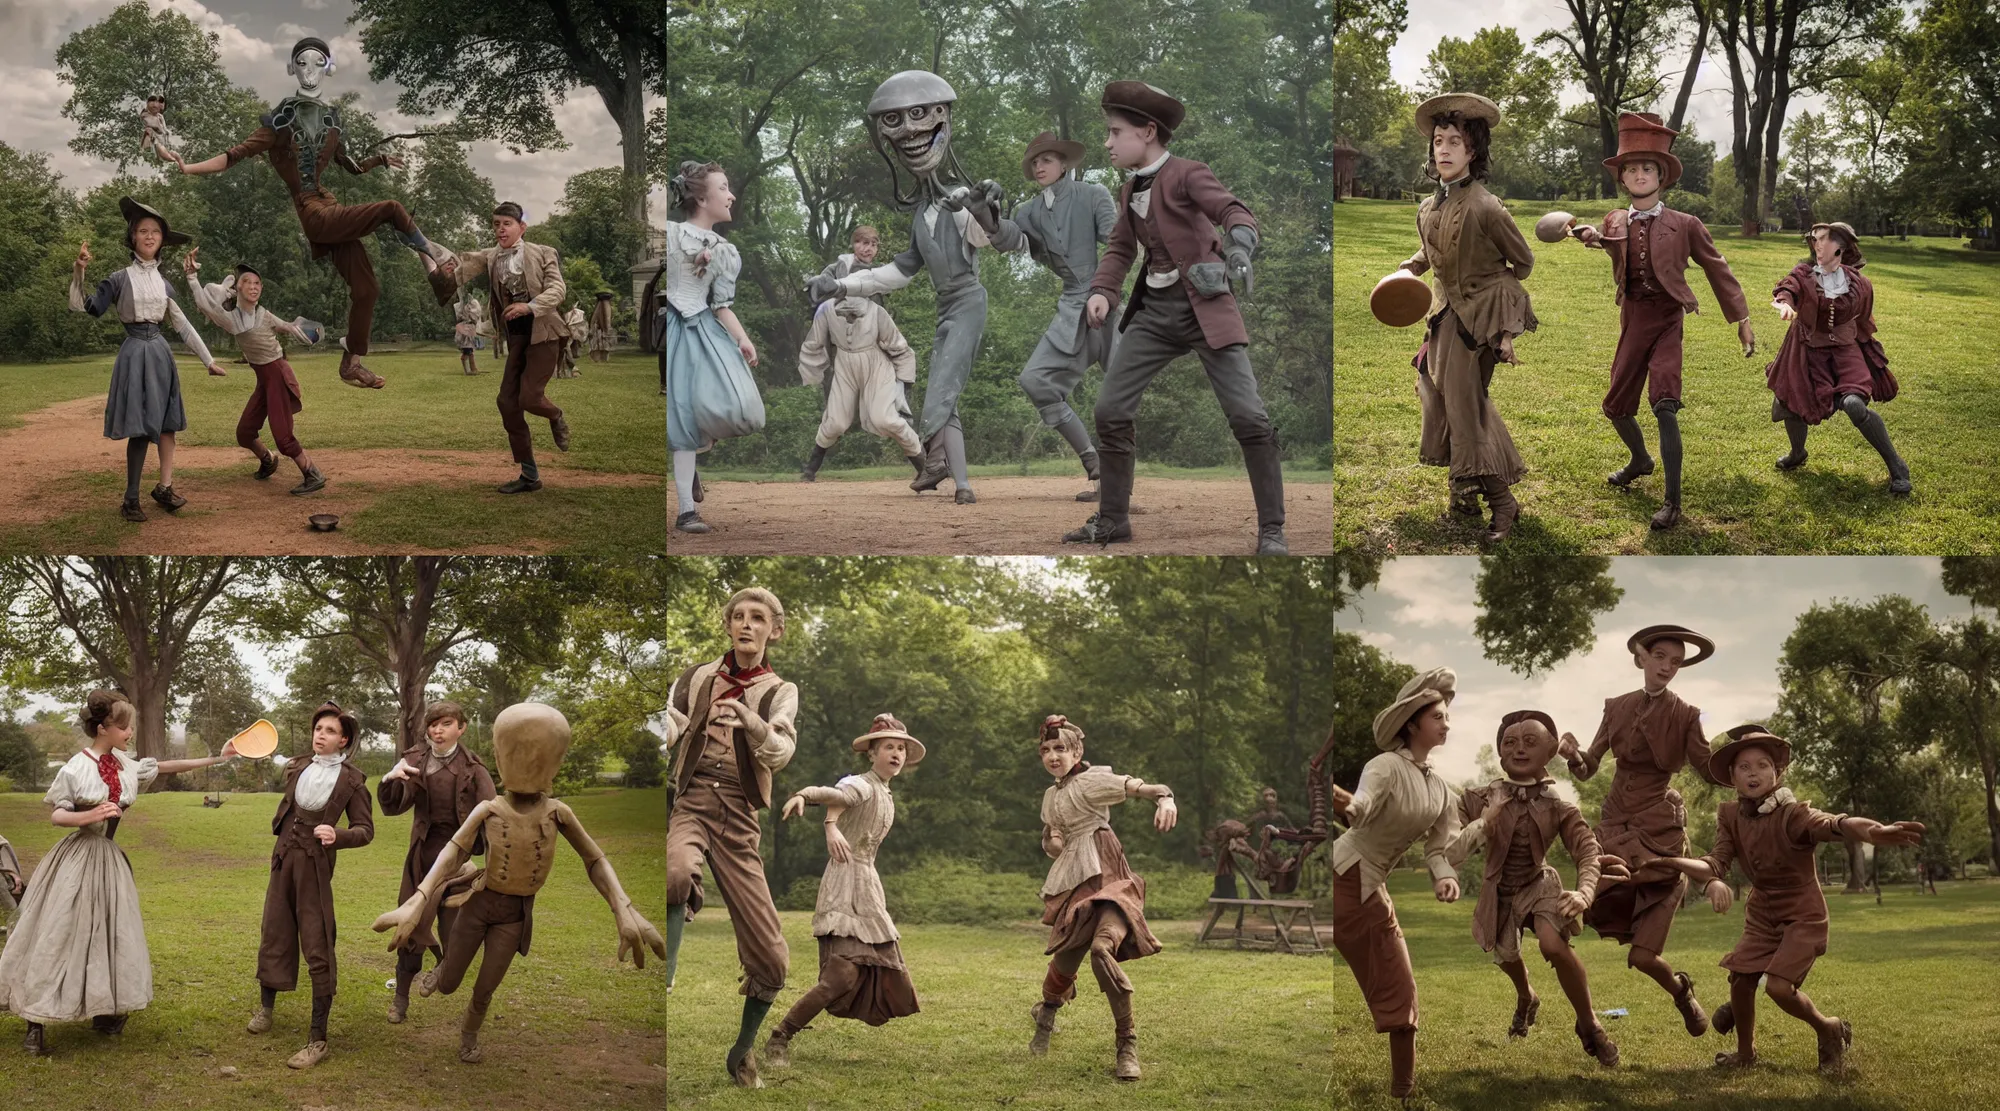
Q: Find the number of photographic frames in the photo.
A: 6